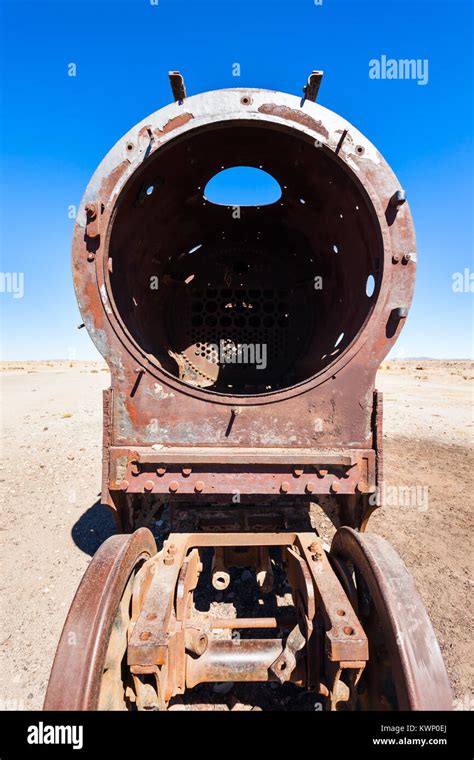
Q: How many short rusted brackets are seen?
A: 2